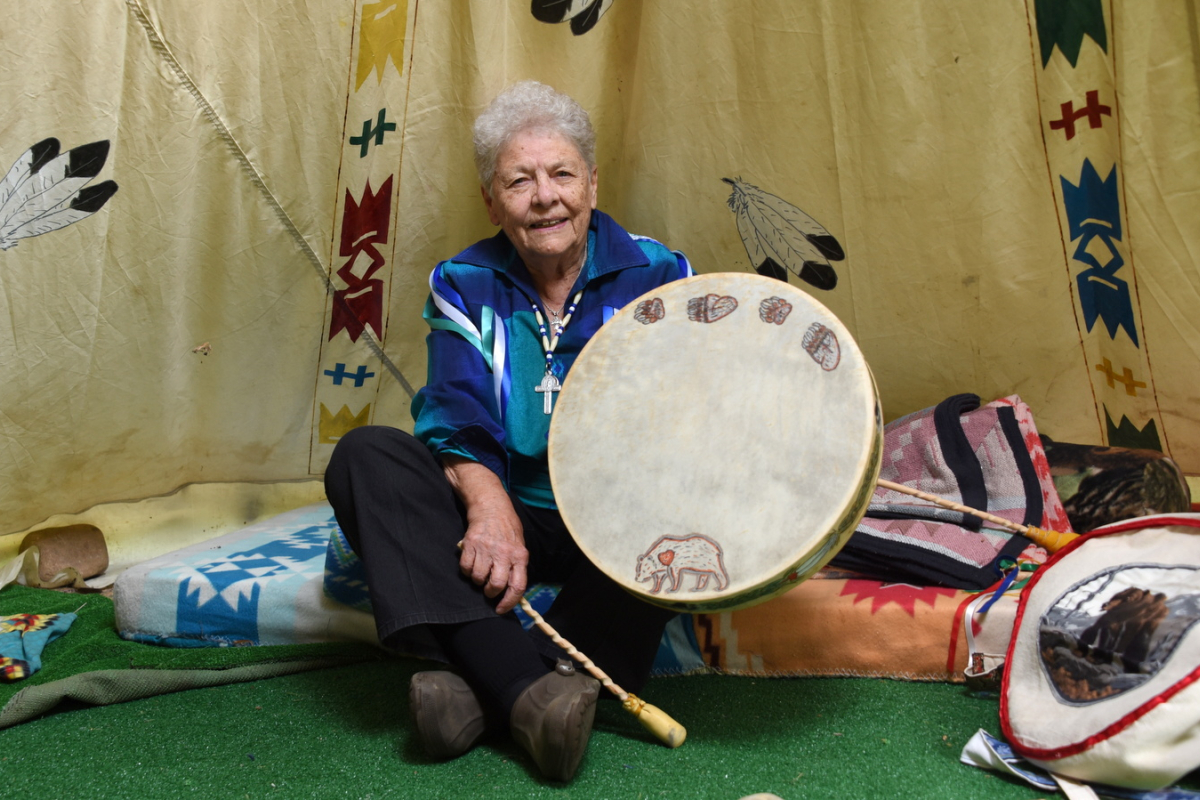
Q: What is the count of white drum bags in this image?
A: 1